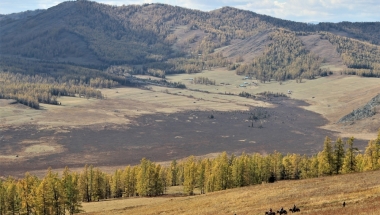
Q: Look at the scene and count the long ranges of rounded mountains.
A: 1